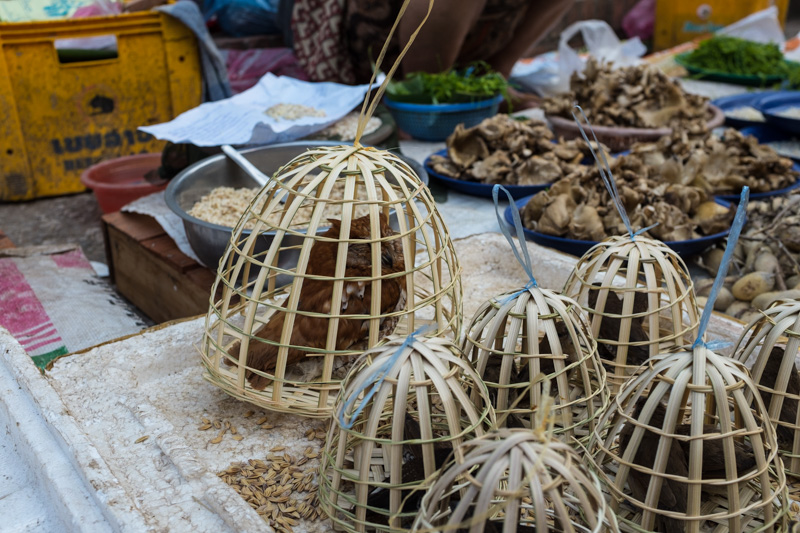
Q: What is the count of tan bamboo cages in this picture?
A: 7